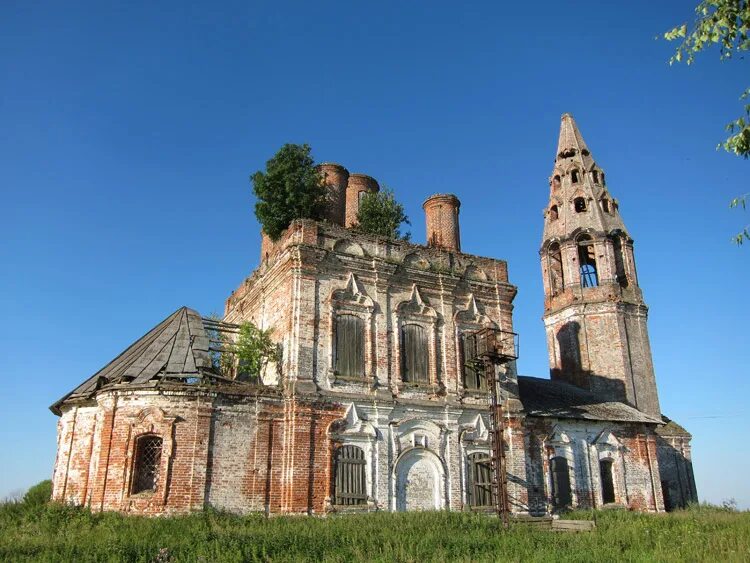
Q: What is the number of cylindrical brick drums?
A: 3